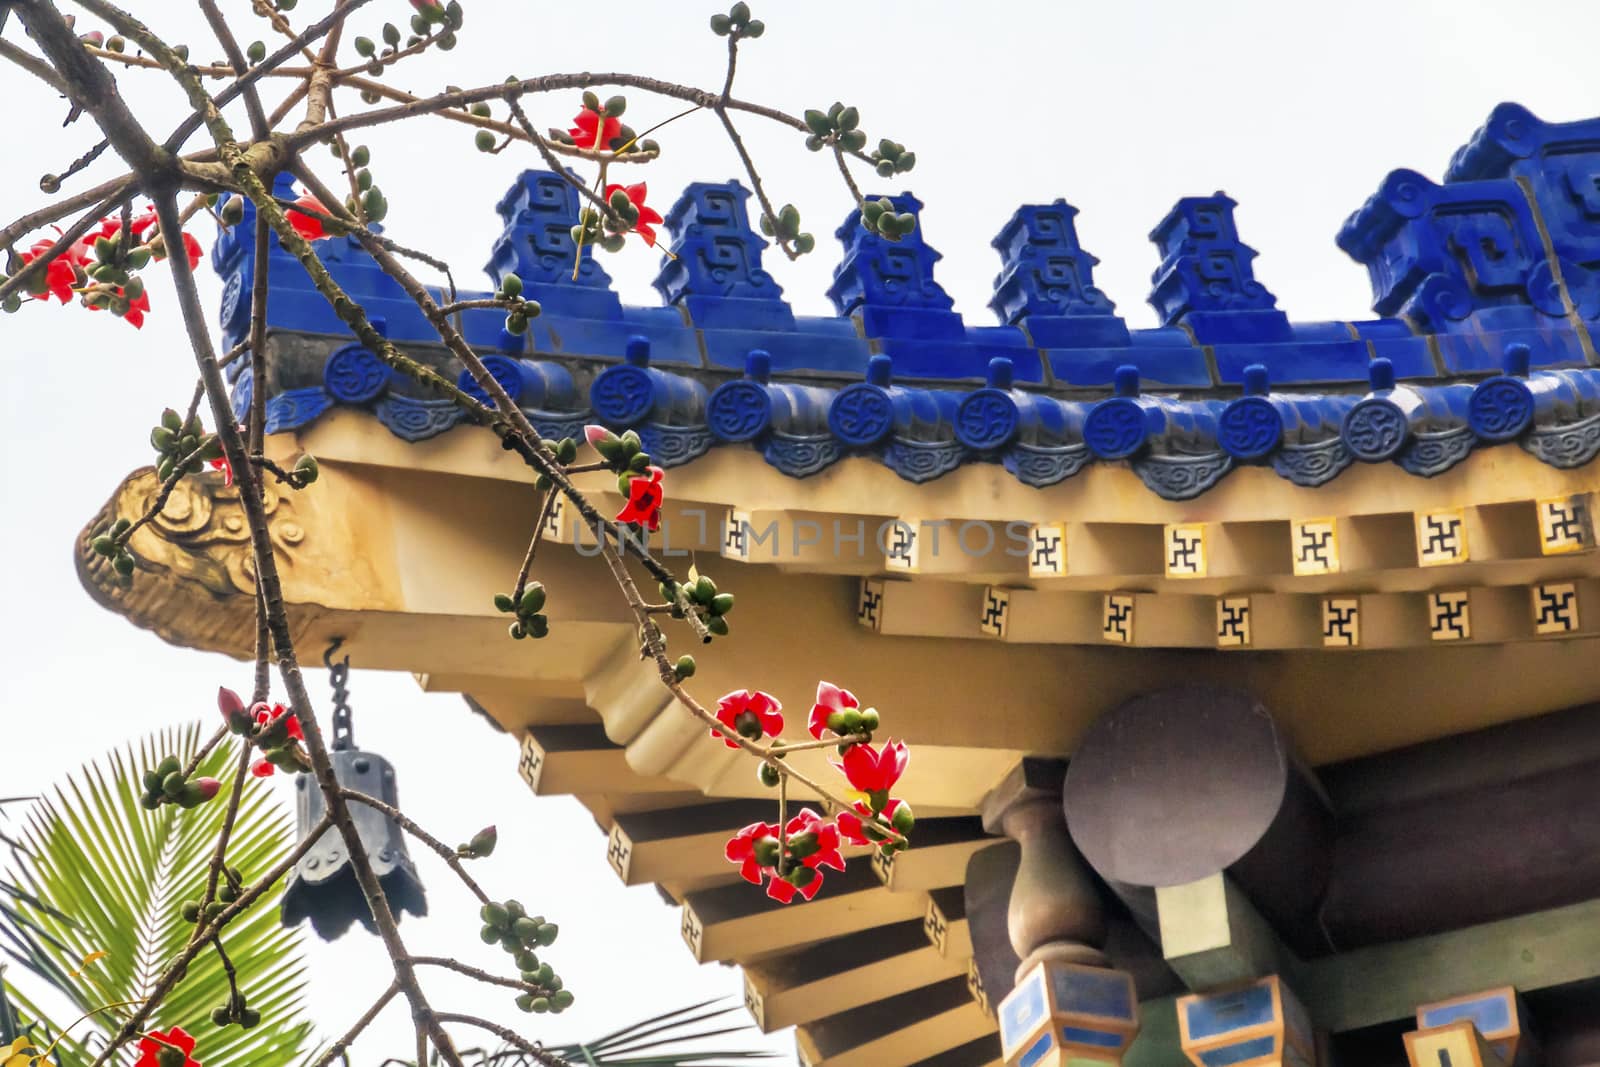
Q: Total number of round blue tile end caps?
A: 10